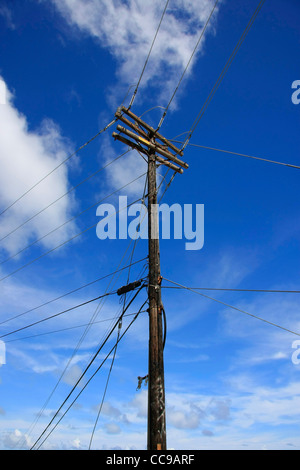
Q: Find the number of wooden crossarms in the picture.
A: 4